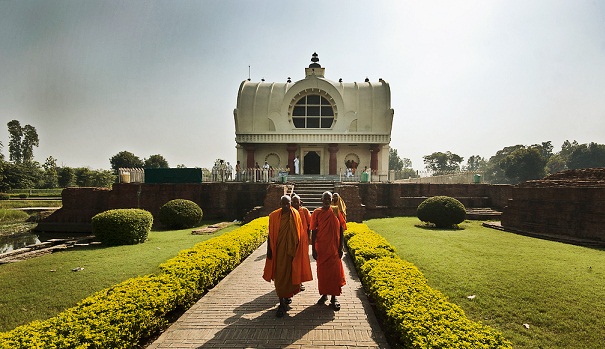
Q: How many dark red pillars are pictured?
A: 4